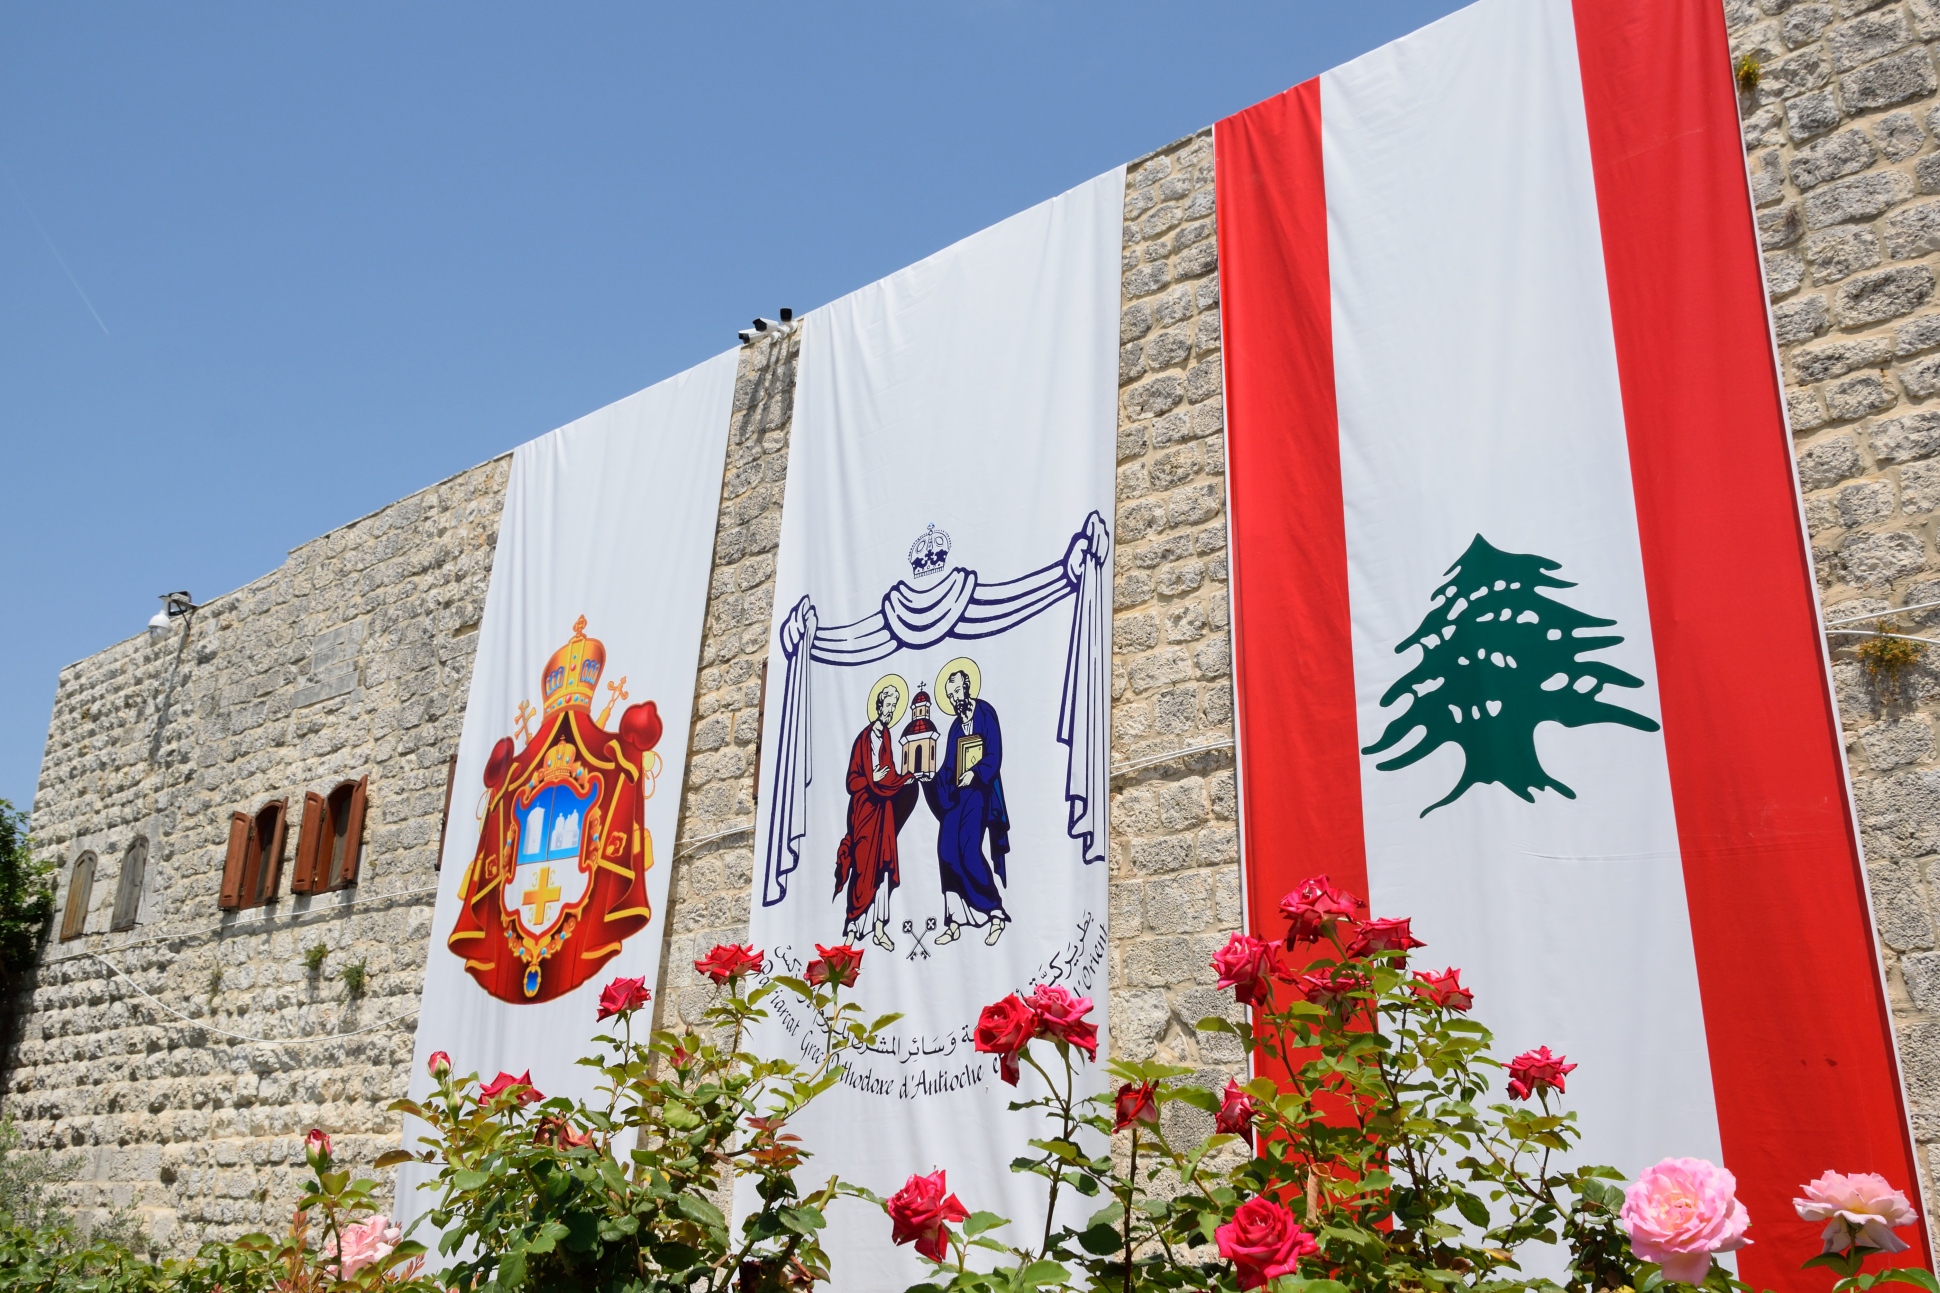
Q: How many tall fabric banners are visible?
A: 3